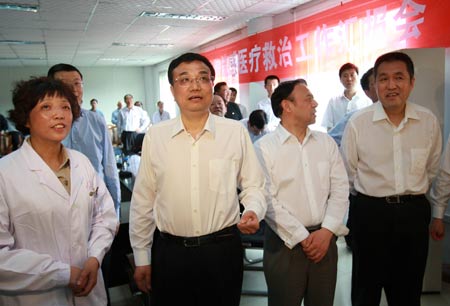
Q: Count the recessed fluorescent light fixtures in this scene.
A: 6